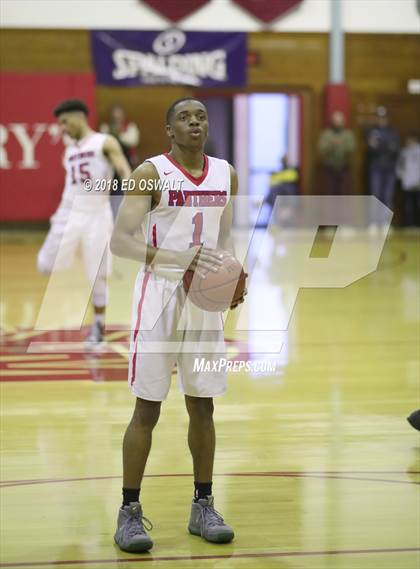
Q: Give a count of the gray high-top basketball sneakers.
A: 2